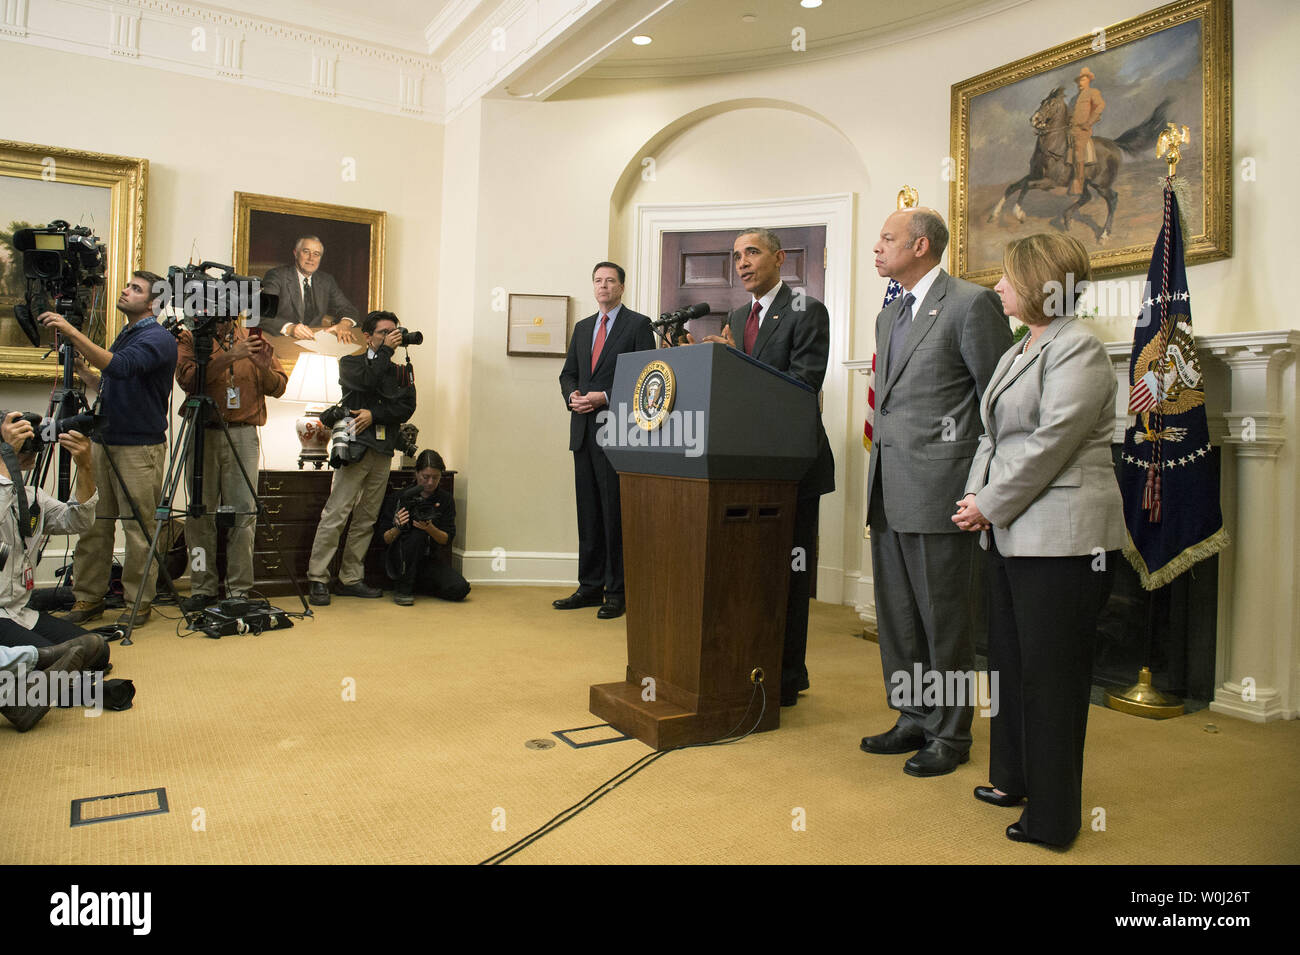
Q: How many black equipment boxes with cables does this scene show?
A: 1